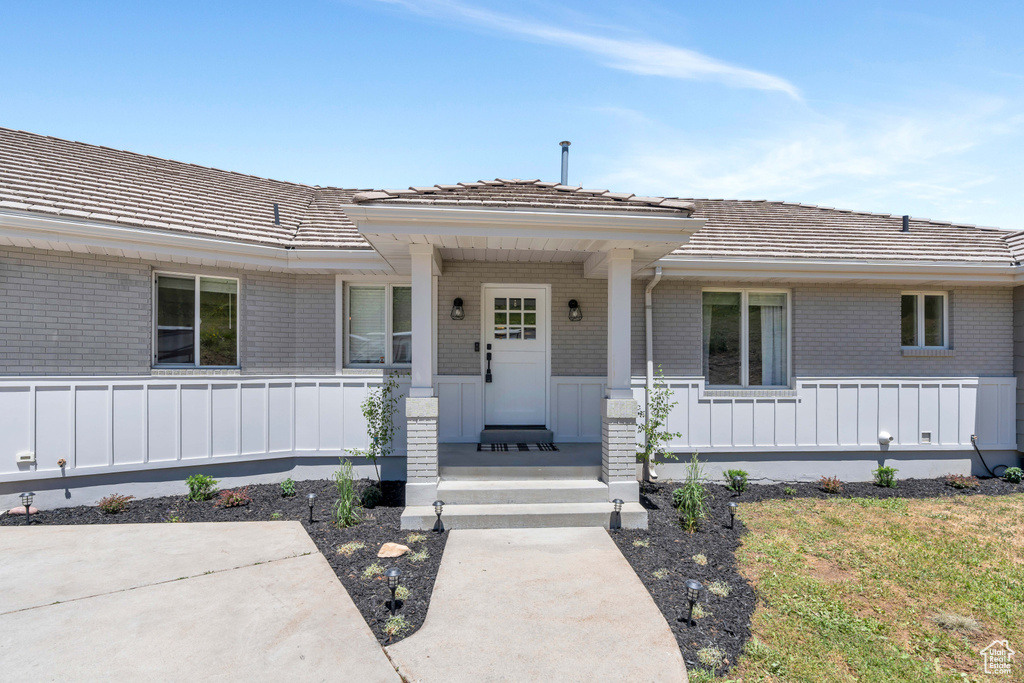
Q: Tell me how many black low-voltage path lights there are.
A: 8